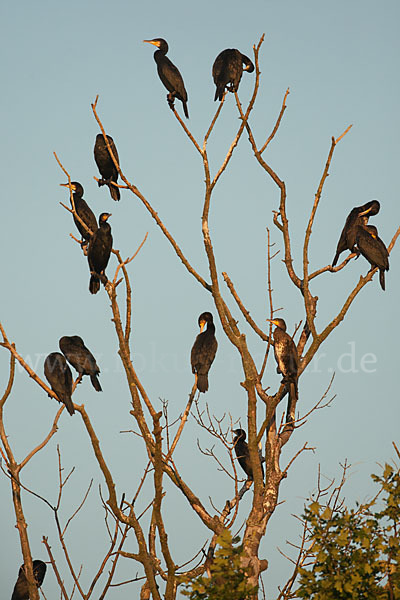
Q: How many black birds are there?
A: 13